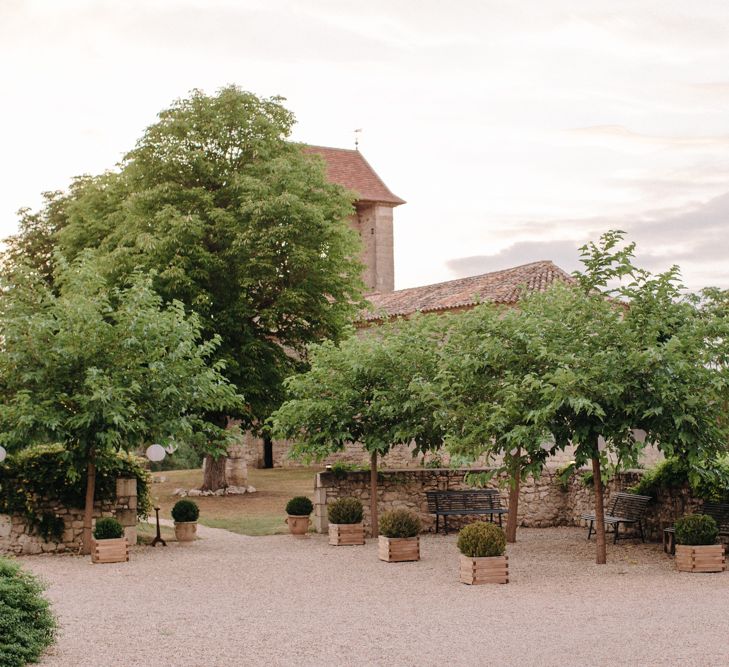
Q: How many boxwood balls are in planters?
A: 7